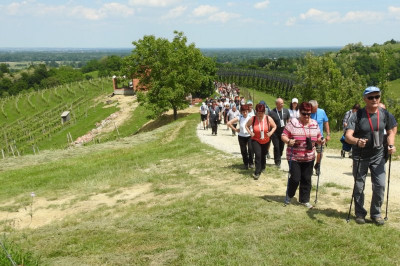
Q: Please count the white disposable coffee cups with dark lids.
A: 0